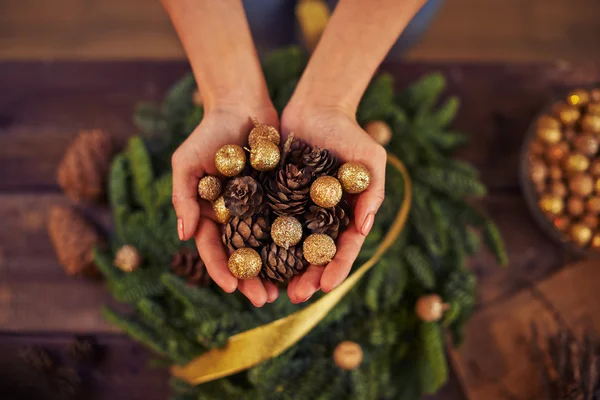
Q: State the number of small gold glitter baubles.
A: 10